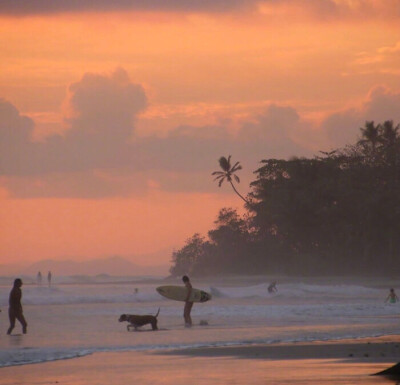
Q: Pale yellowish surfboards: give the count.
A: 1